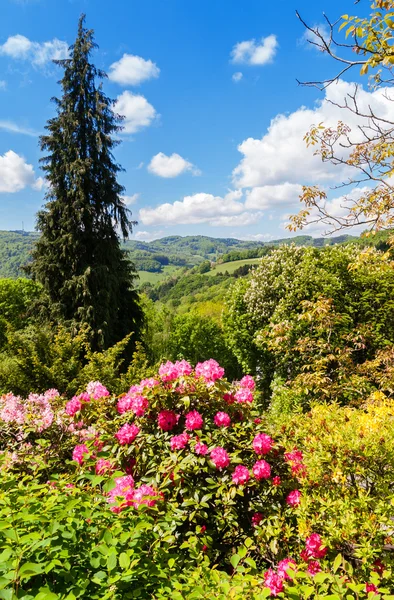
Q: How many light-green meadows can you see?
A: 2